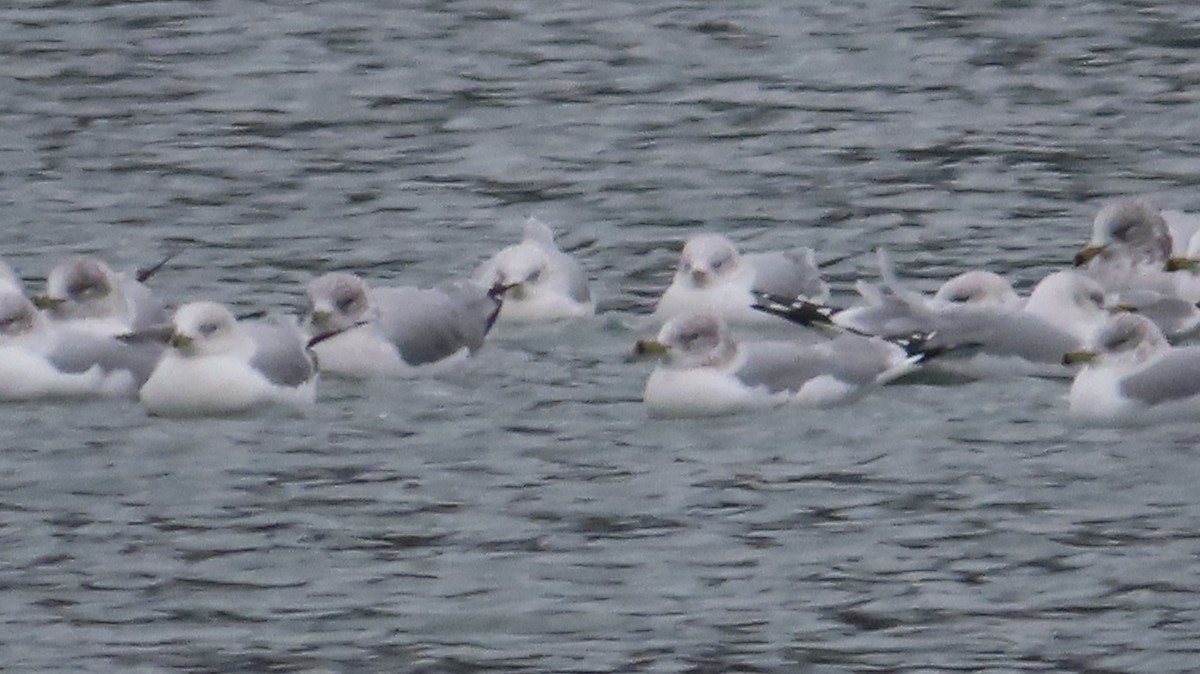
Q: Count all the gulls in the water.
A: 13